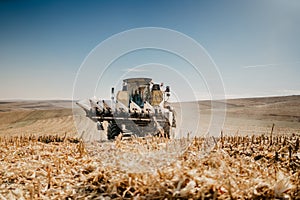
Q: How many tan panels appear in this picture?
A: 2